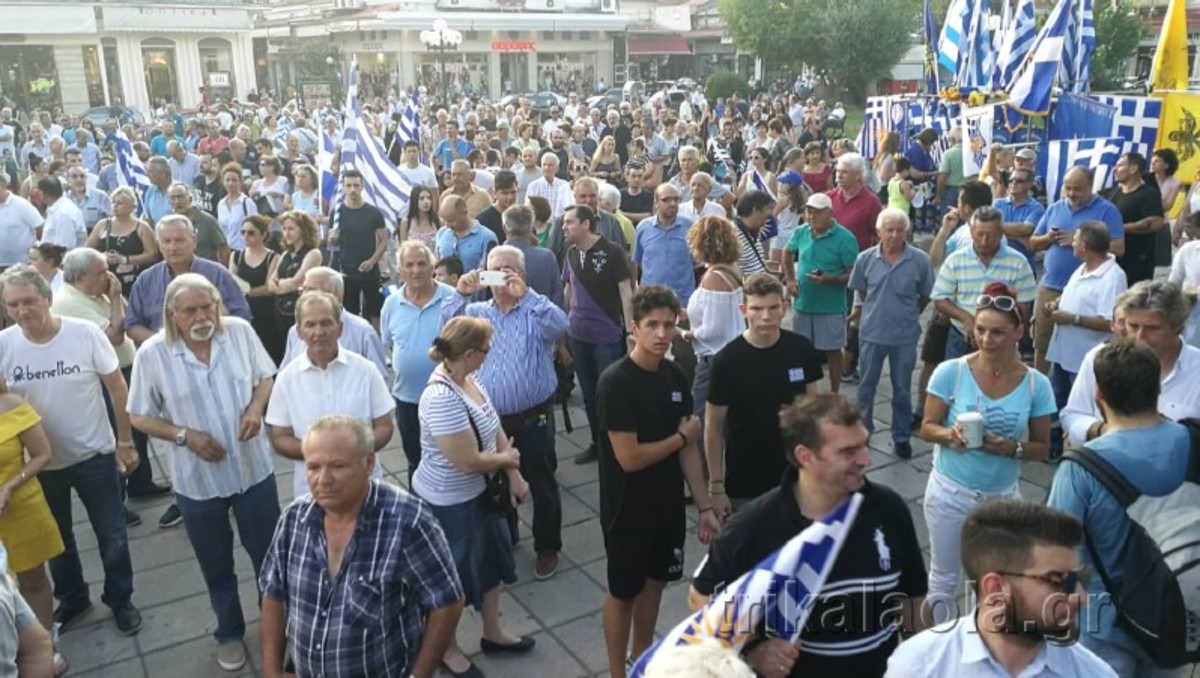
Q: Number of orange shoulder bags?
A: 0